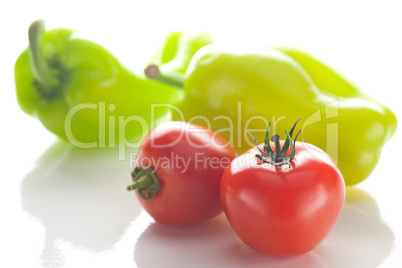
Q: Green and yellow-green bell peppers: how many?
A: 3